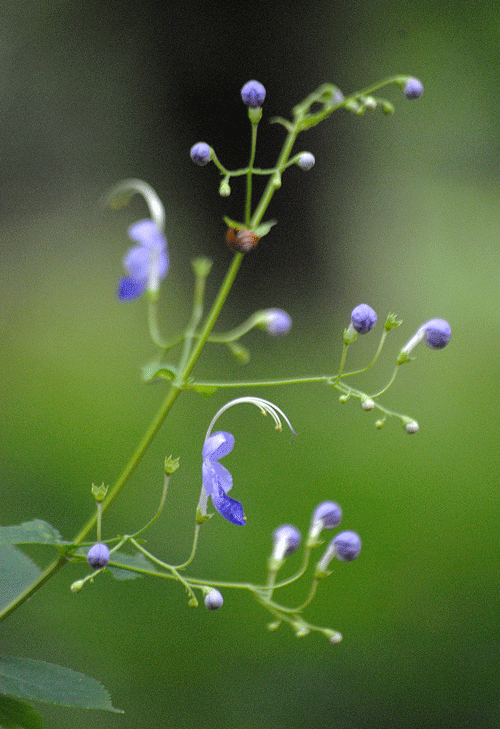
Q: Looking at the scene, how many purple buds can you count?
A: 12